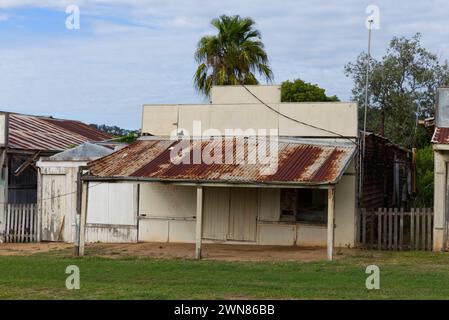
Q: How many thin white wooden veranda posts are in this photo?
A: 3